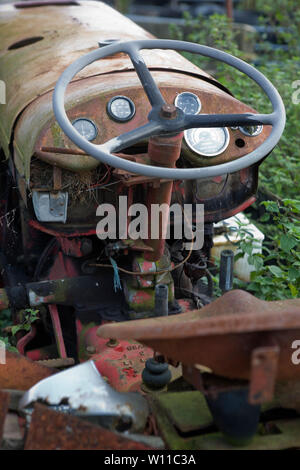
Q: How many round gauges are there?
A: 5